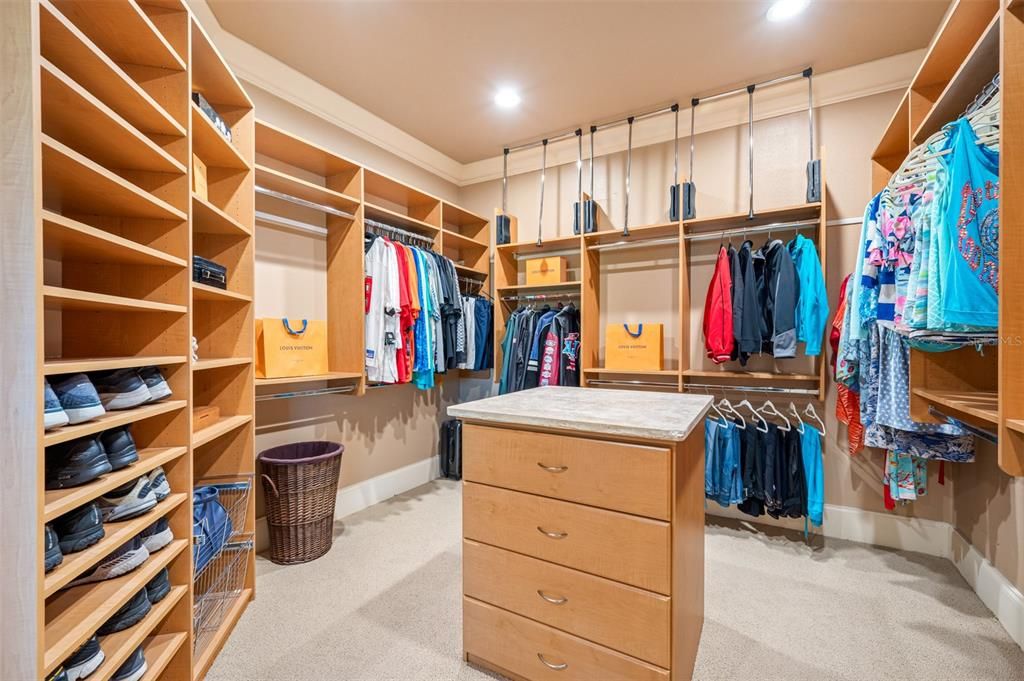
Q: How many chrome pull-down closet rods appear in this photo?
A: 3